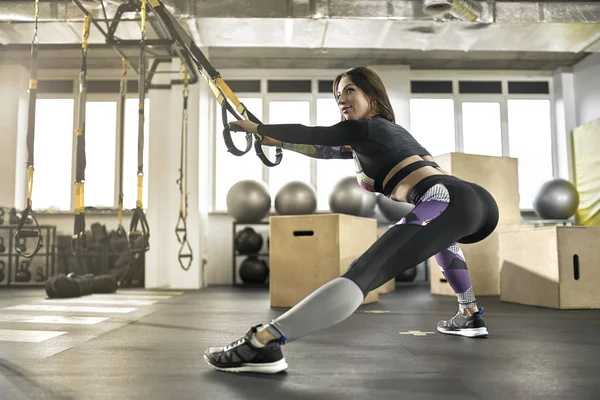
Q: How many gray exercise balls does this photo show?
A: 5